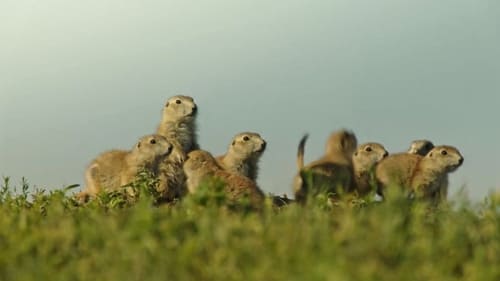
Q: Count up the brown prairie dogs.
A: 8